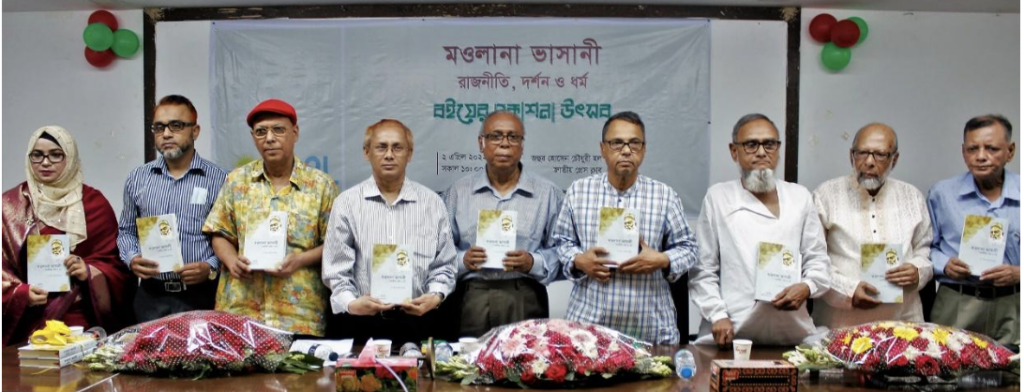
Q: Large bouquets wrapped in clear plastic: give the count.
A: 3